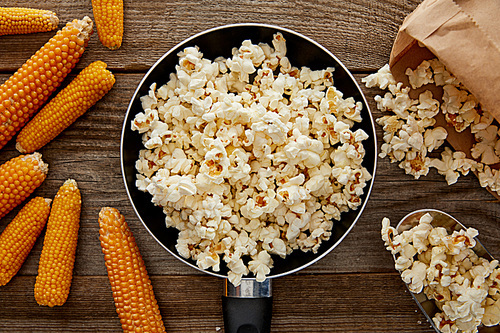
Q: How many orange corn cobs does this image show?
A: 8